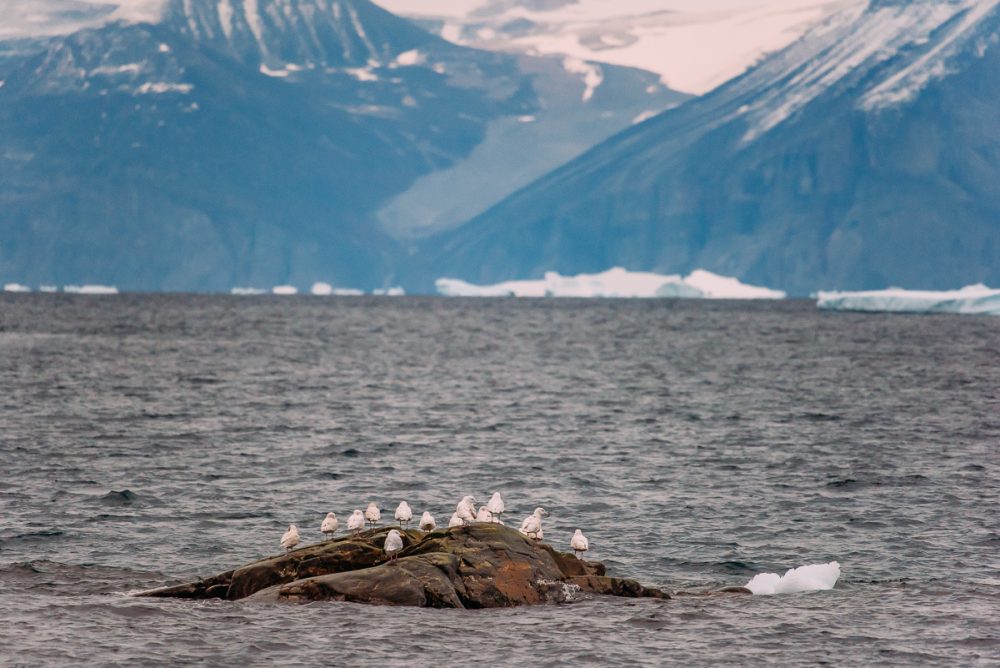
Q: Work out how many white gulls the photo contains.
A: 14